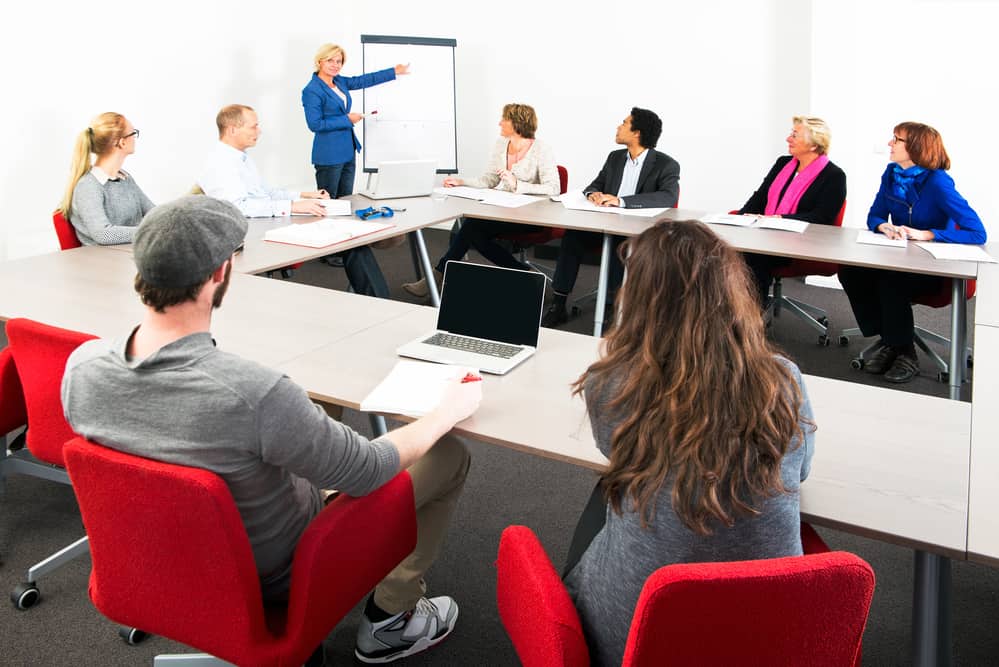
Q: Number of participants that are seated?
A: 8